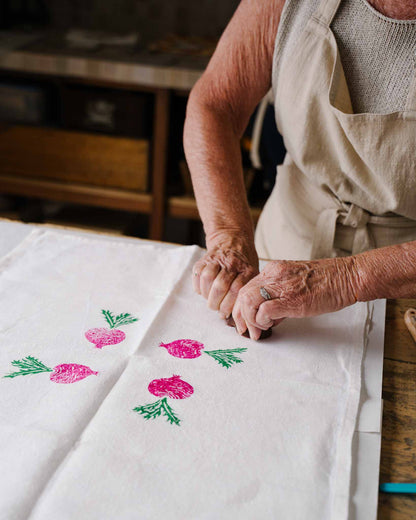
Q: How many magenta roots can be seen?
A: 4